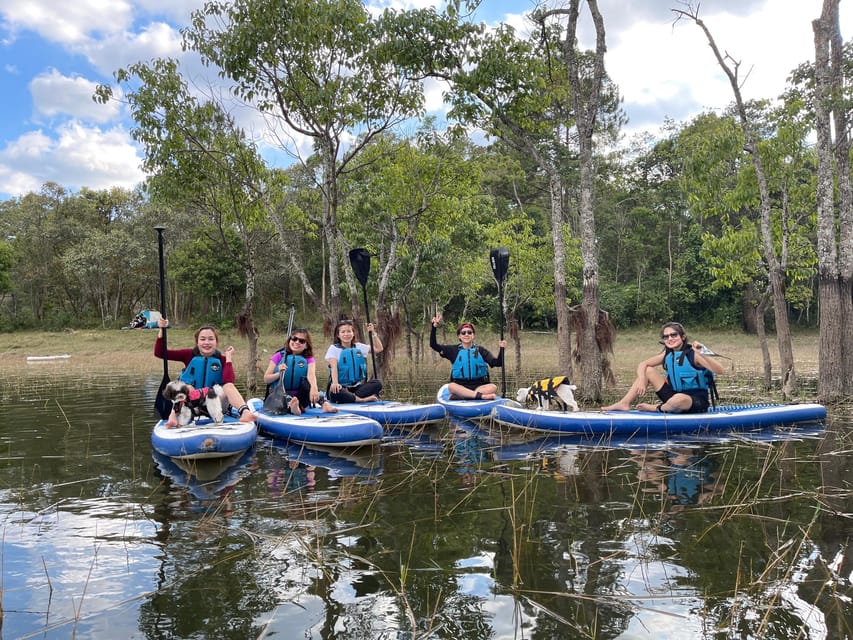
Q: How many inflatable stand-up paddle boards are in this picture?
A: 5